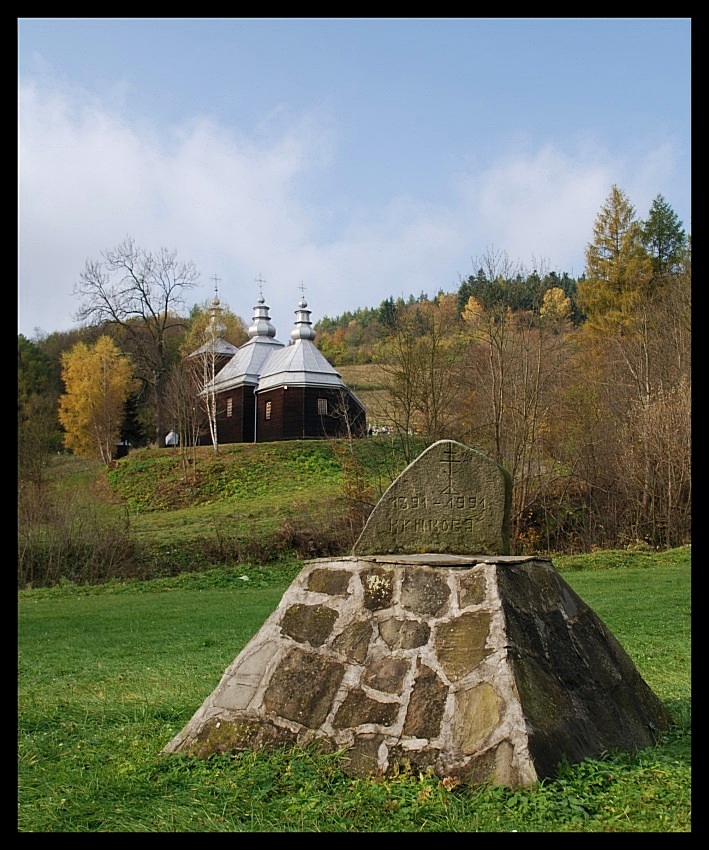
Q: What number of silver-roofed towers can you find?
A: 3